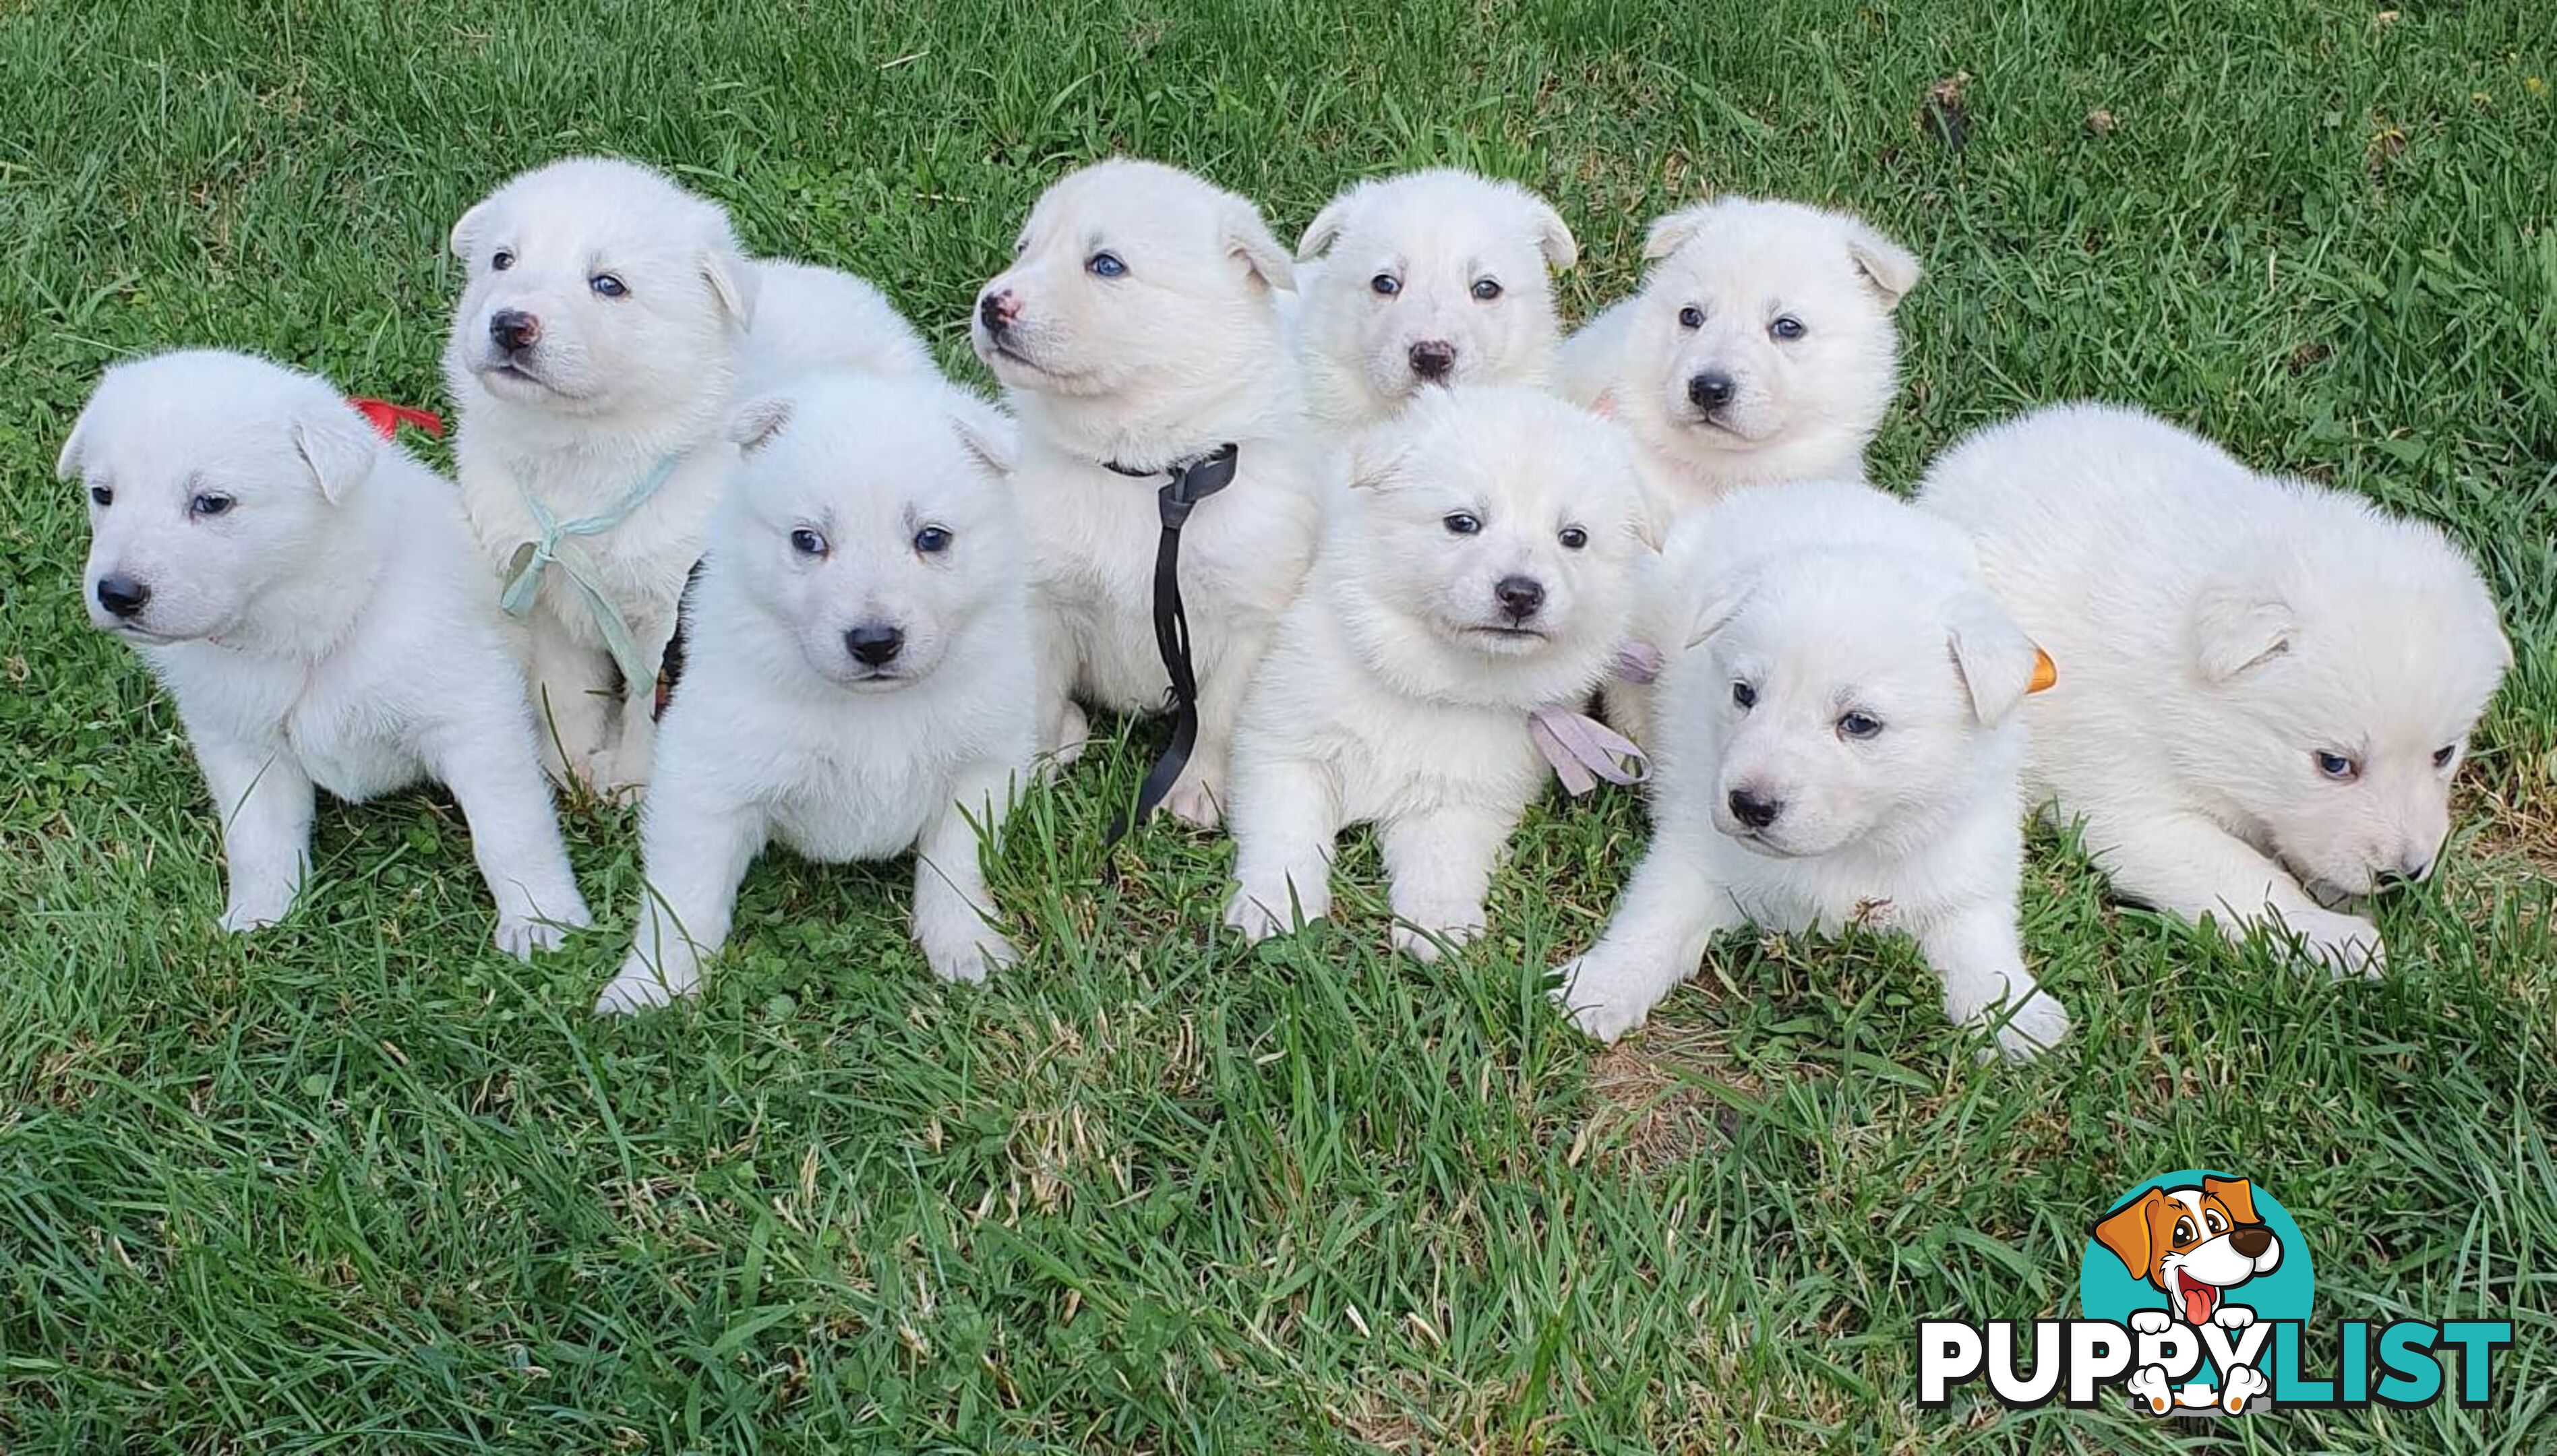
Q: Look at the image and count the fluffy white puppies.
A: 9